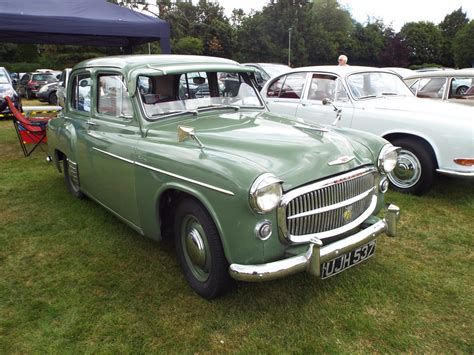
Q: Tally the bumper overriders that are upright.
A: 2